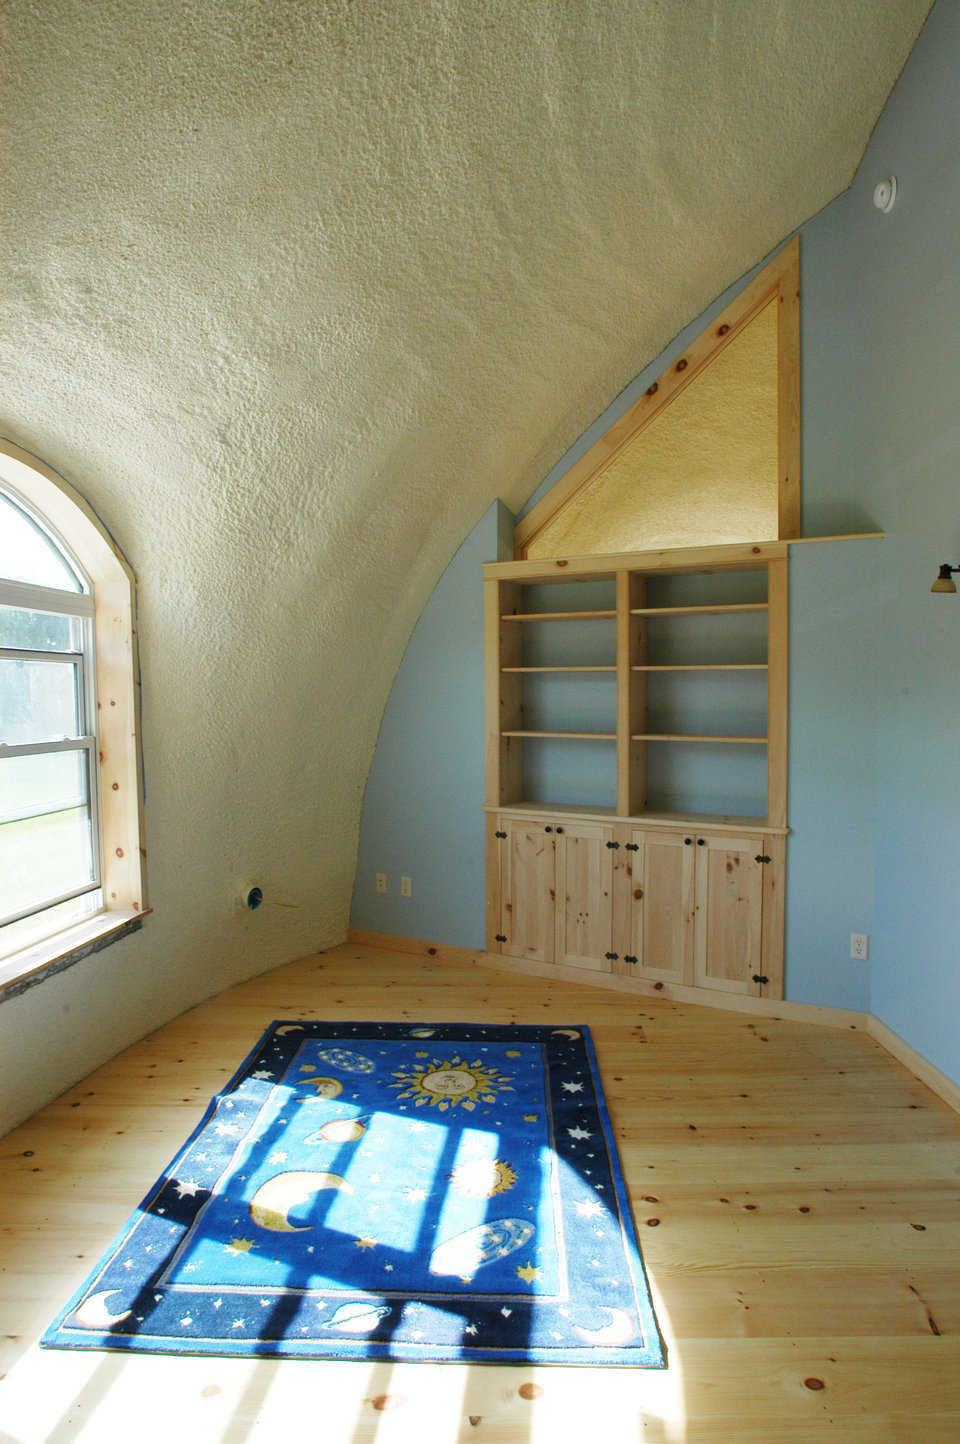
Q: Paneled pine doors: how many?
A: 4